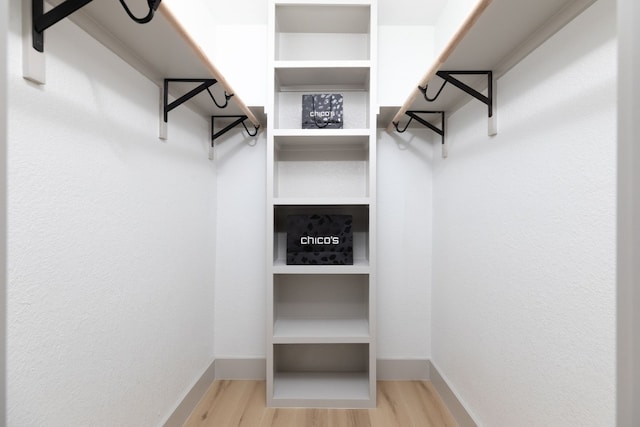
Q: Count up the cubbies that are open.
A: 4